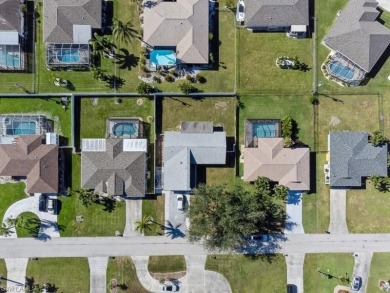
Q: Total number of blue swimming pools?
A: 7